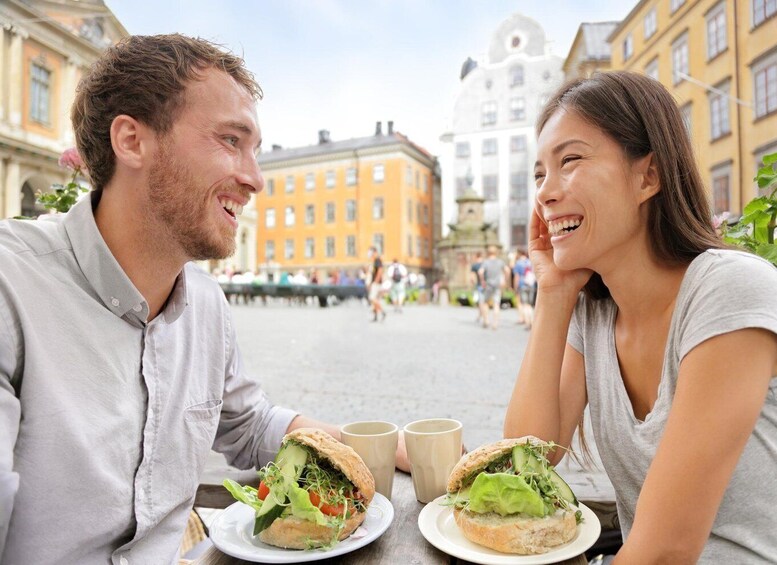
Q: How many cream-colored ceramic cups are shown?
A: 2